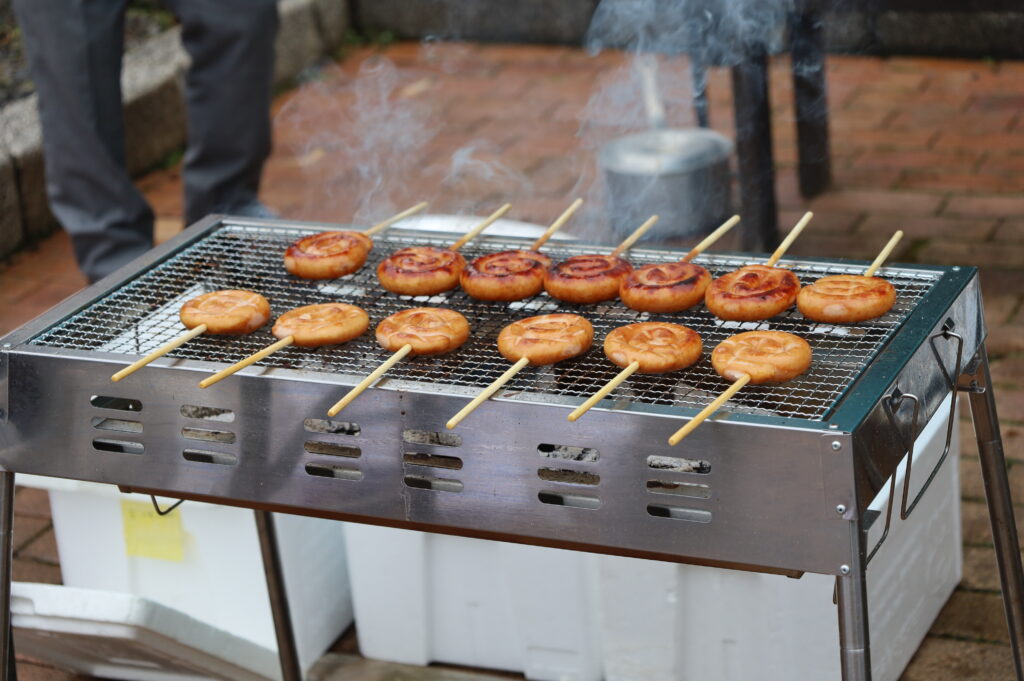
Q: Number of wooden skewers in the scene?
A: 13